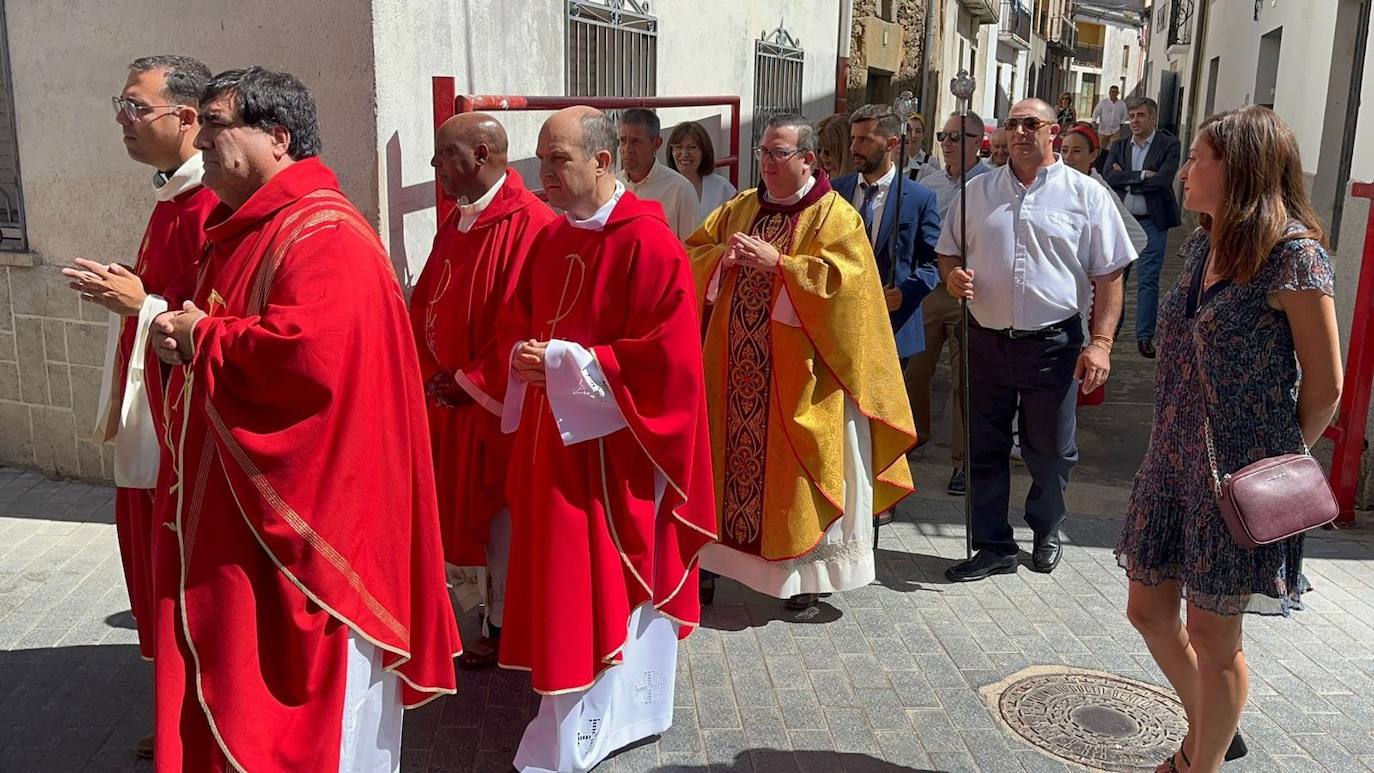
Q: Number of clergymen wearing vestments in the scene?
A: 5